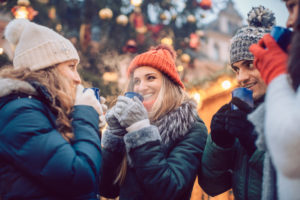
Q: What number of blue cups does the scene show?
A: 4